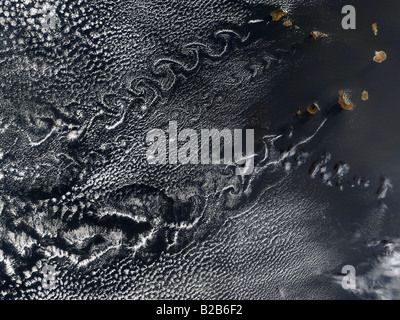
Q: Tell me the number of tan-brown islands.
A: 10